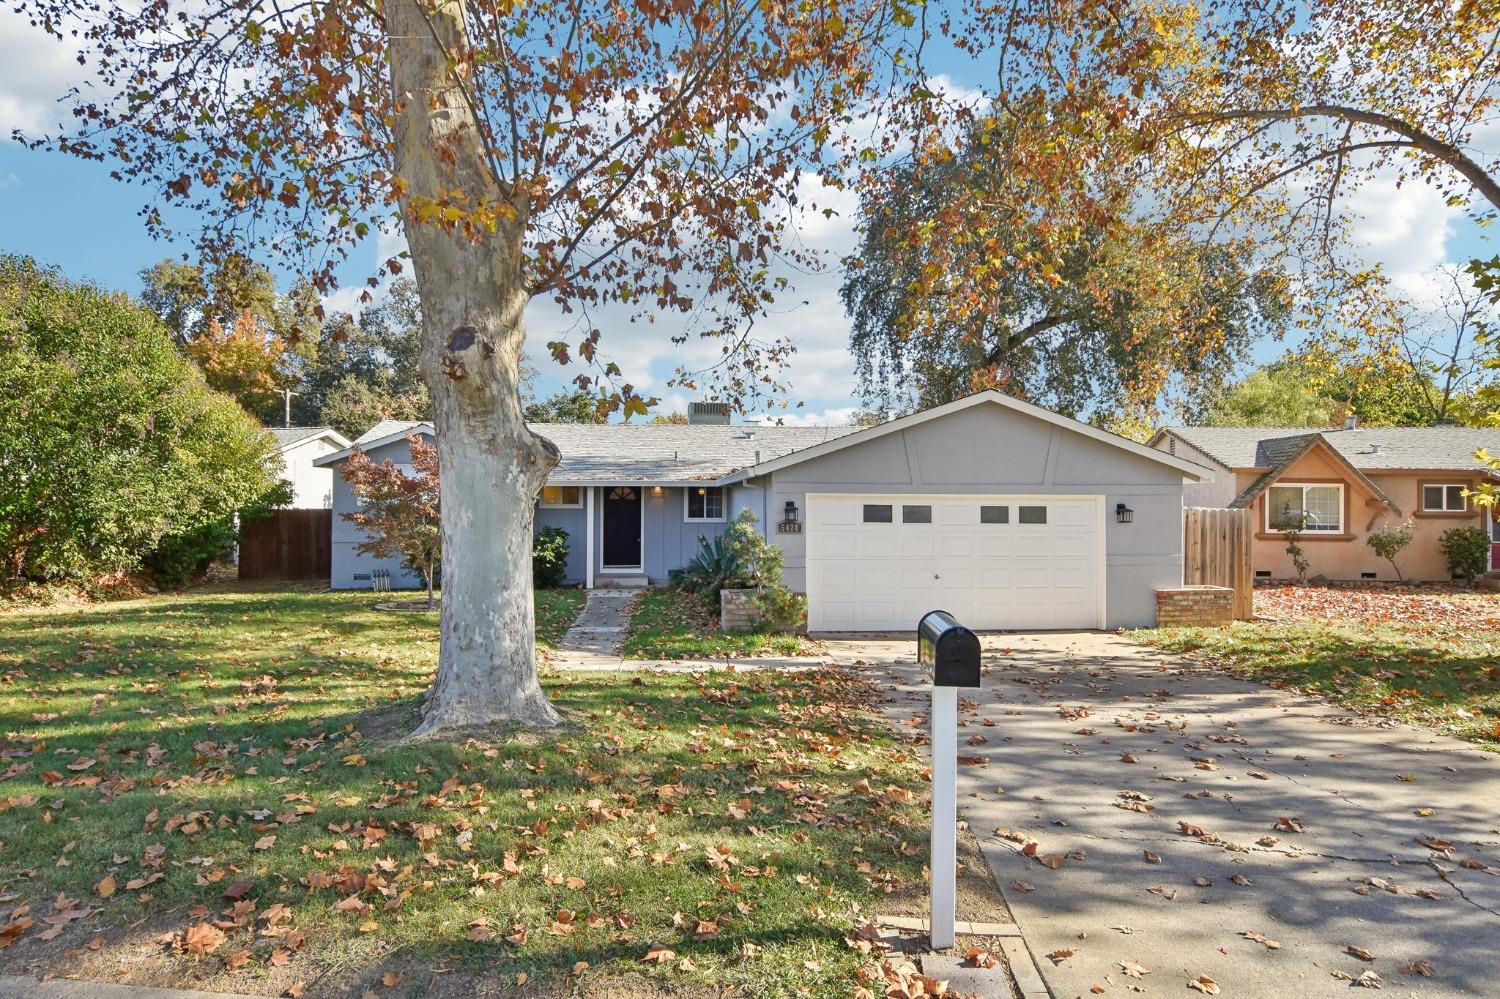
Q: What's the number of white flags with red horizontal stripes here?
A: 0